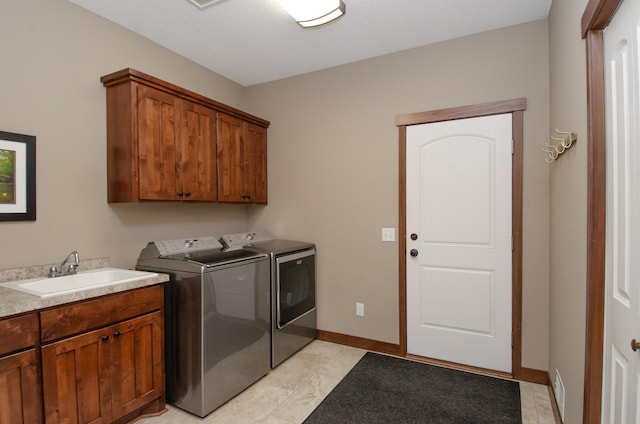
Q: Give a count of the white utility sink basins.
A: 1